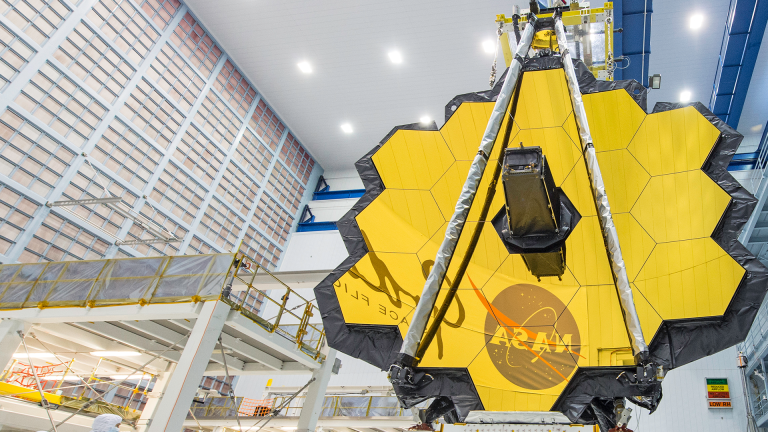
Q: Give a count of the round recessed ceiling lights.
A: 7